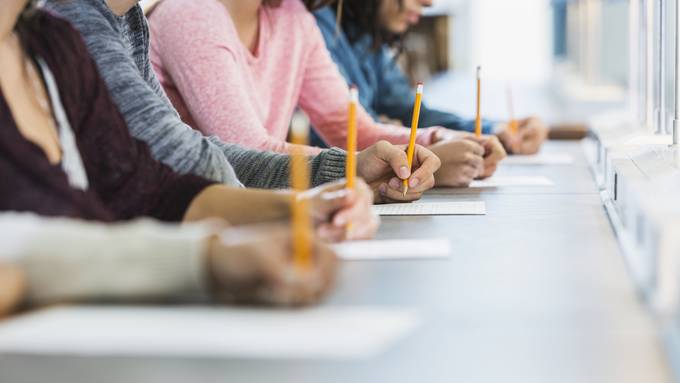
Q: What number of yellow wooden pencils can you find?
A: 5